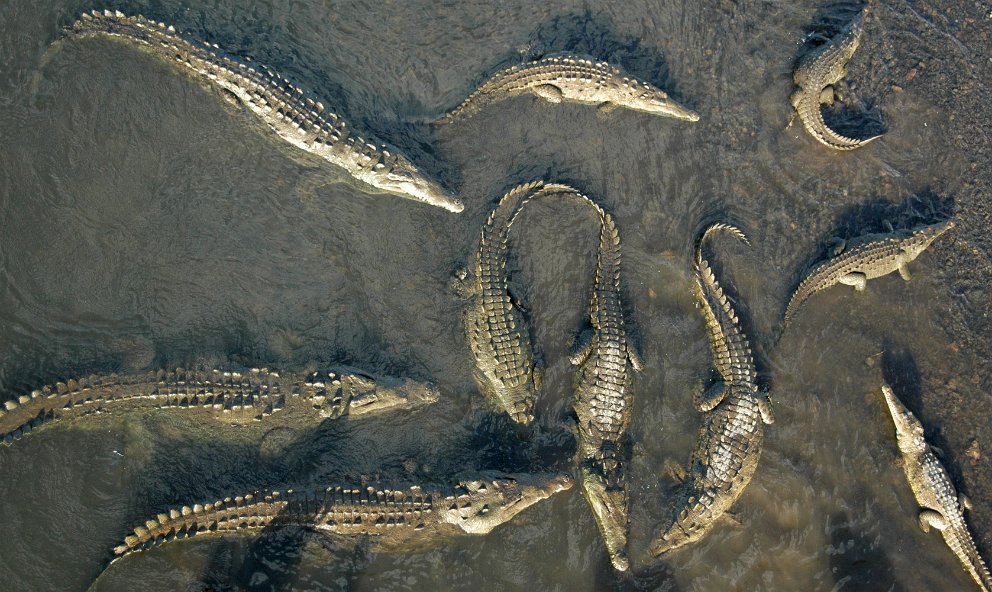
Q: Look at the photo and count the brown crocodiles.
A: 10